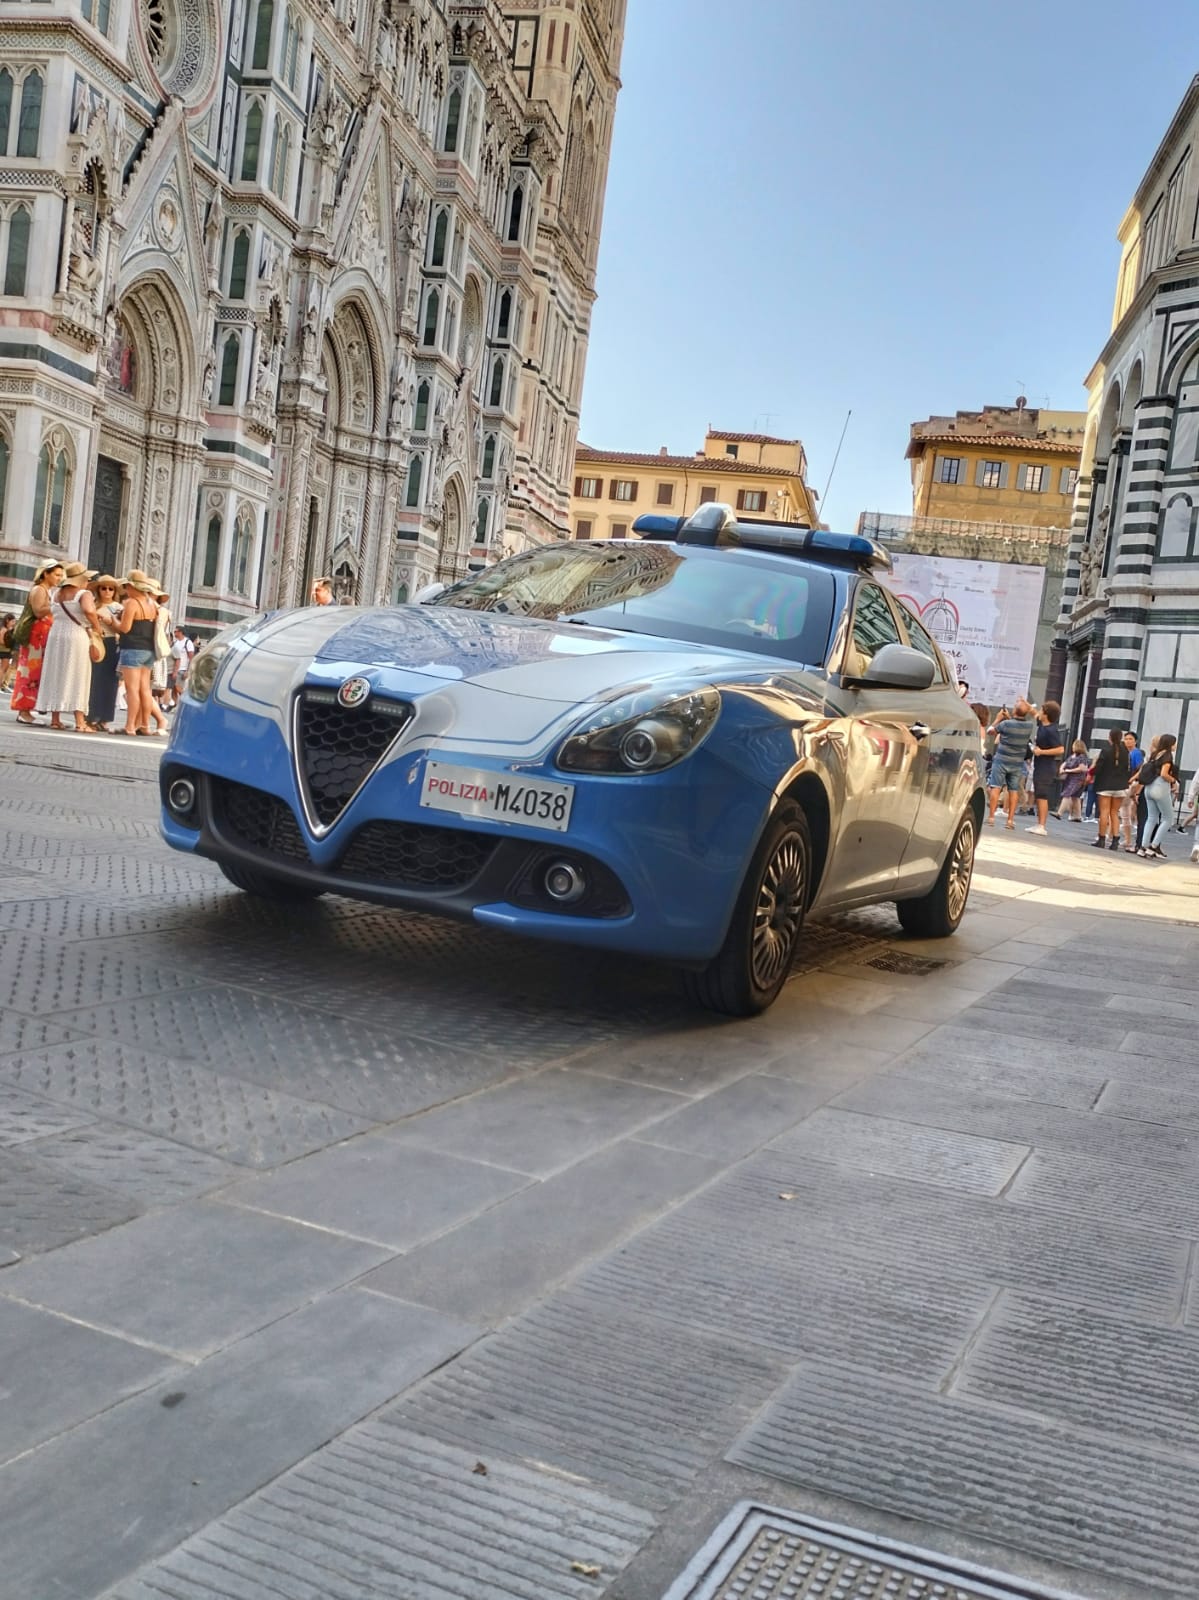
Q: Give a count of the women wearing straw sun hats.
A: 5